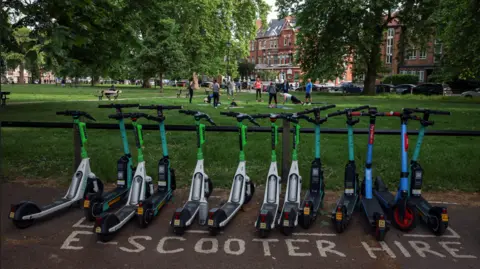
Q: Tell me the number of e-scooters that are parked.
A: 13